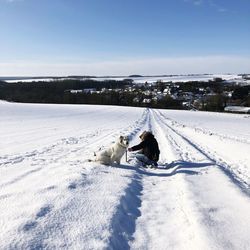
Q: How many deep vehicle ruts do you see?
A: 2